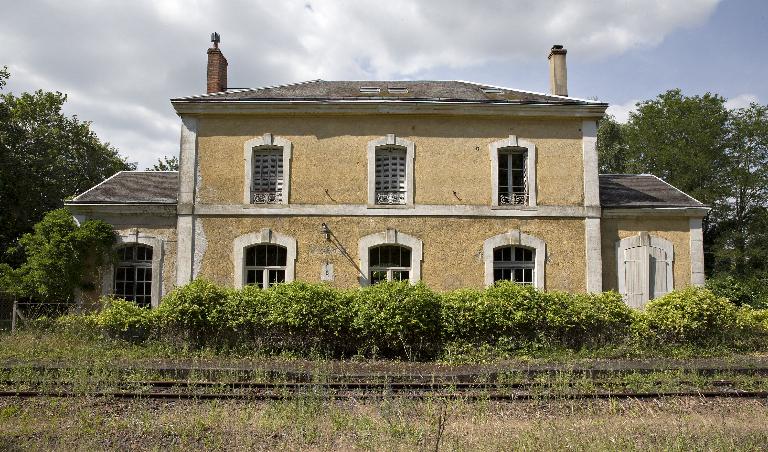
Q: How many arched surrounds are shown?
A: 8